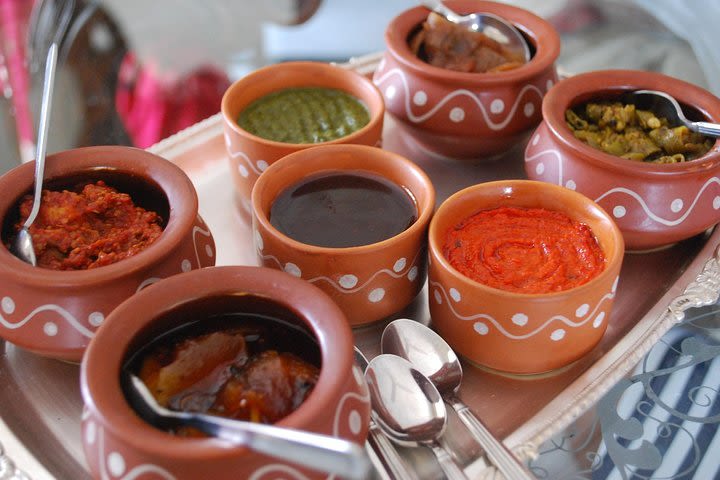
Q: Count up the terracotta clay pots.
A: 7